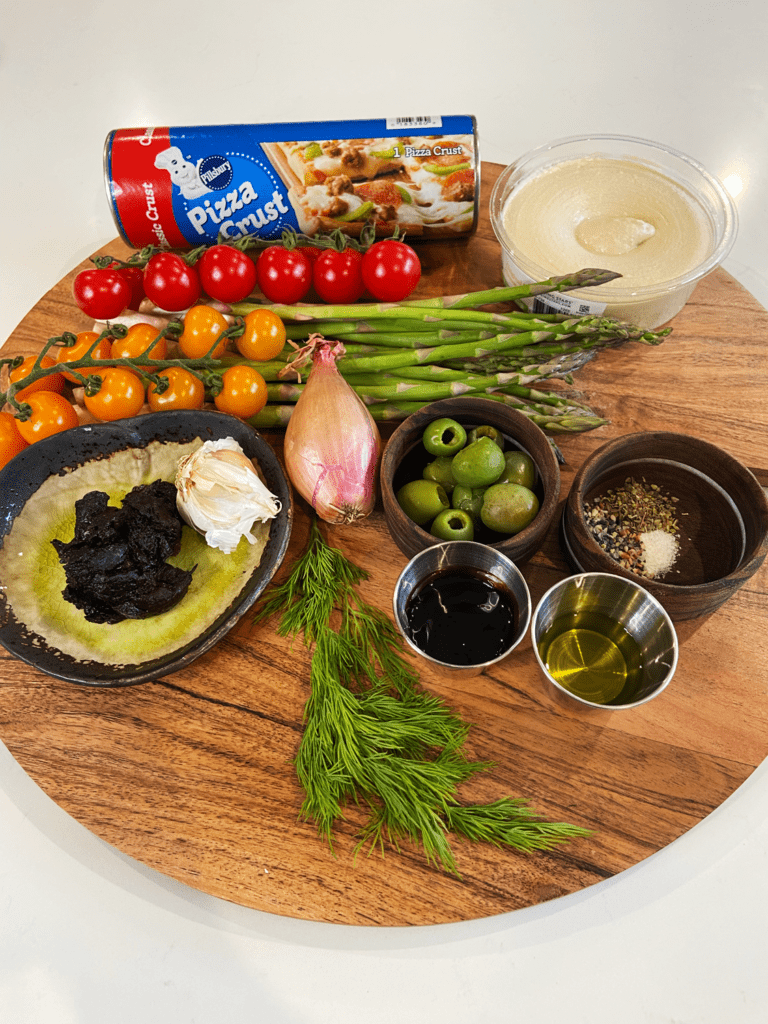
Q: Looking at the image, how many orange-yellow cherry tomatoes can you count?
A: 10